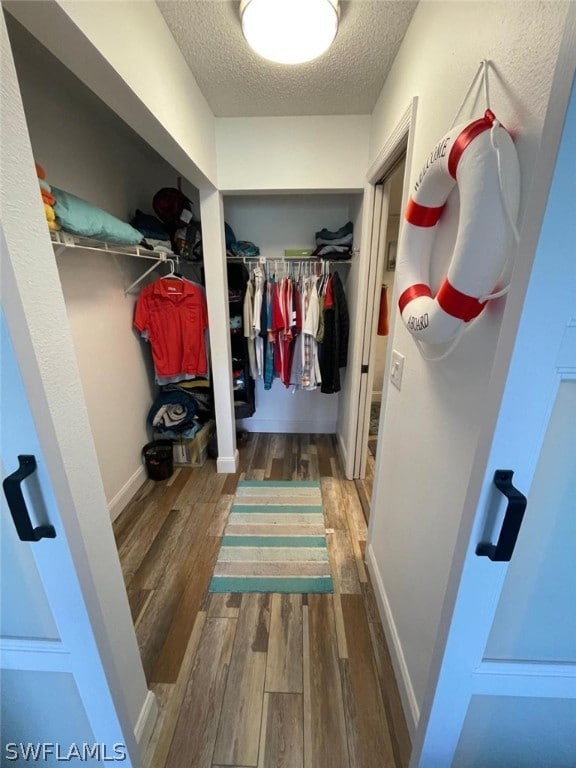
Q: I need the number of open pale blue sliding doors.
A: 2